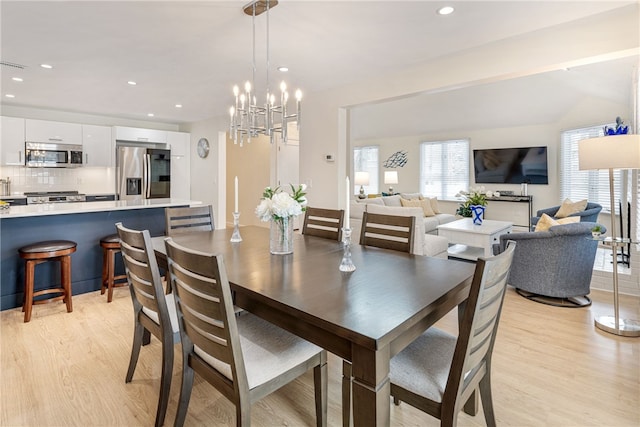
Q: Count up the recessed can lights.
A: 8